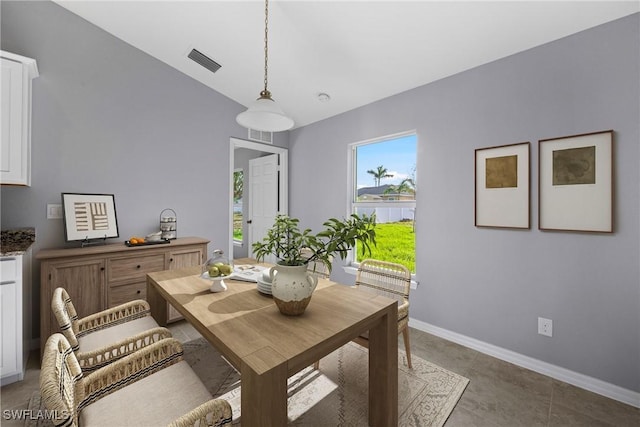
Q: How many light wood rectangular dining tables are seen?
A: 1